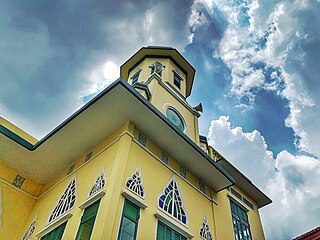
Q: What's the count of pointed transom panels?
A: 6